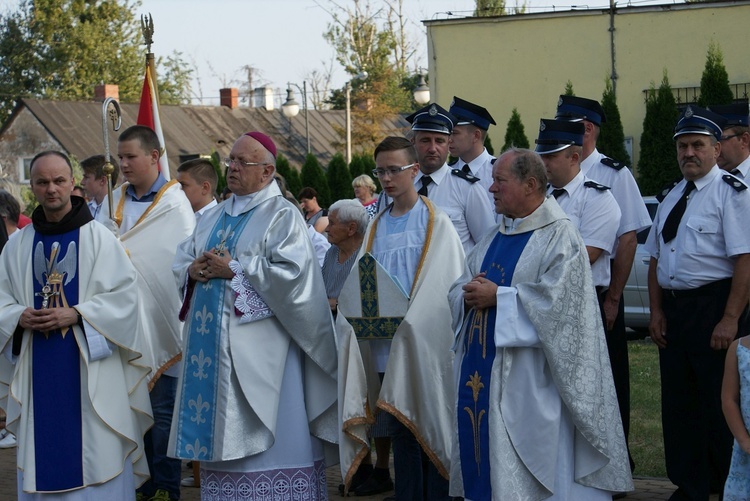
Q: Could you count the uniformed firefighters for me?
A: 6